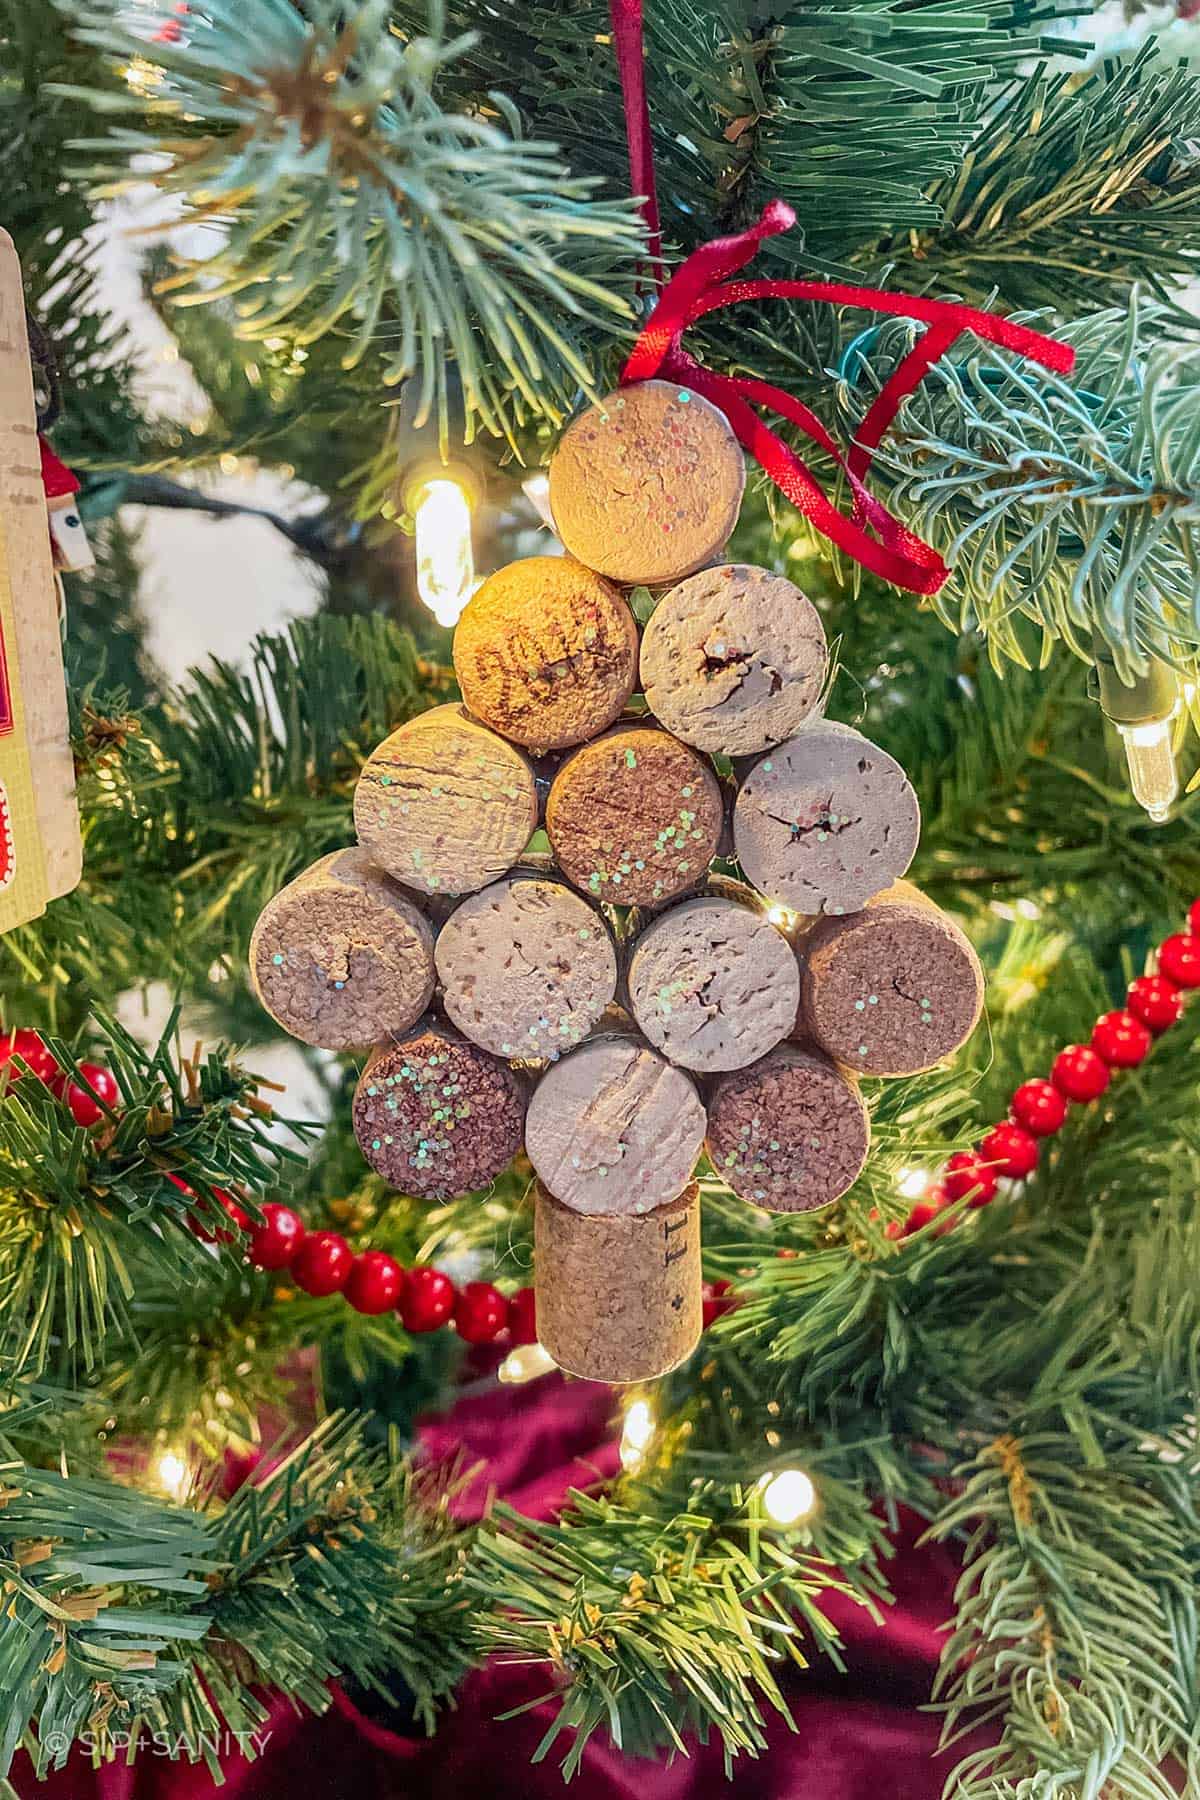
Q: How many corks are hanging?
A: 14